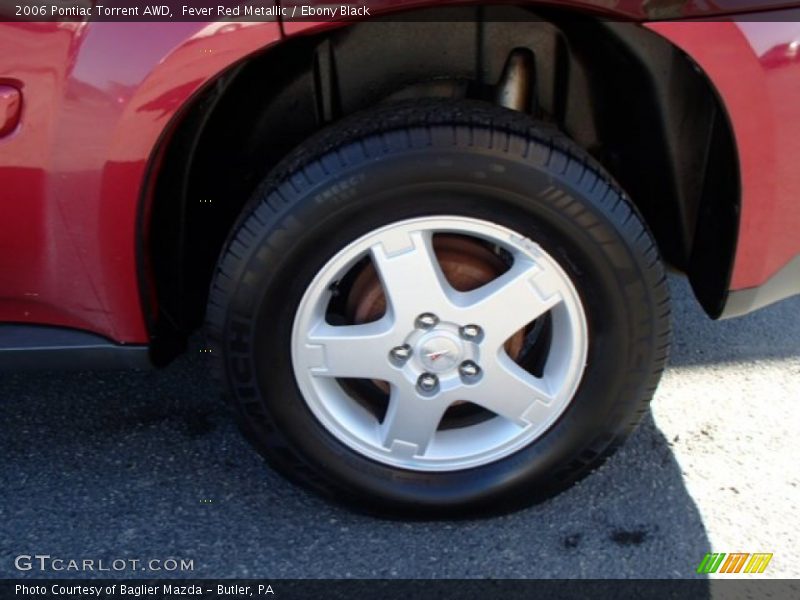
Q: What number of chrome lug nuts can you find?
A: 5